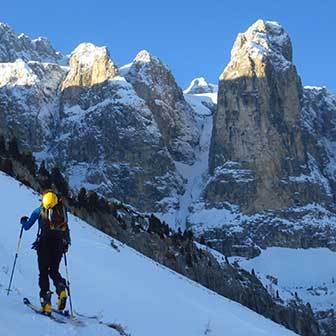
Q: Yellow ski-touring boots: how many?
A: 2